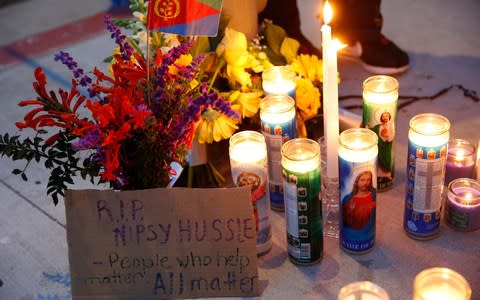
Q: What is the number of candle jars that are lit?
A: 11